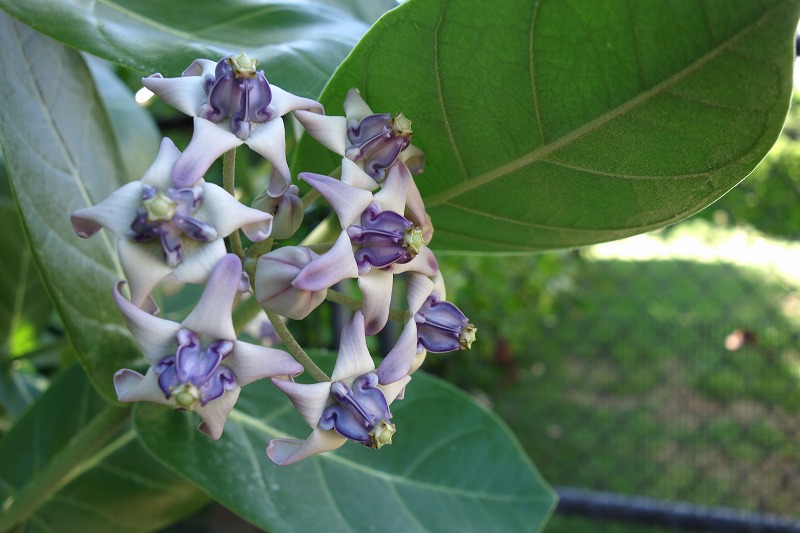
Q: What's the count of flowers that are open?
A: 7